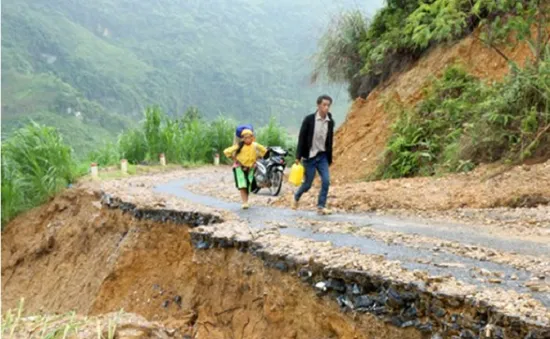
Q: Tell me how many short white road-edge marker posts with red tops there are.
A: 4